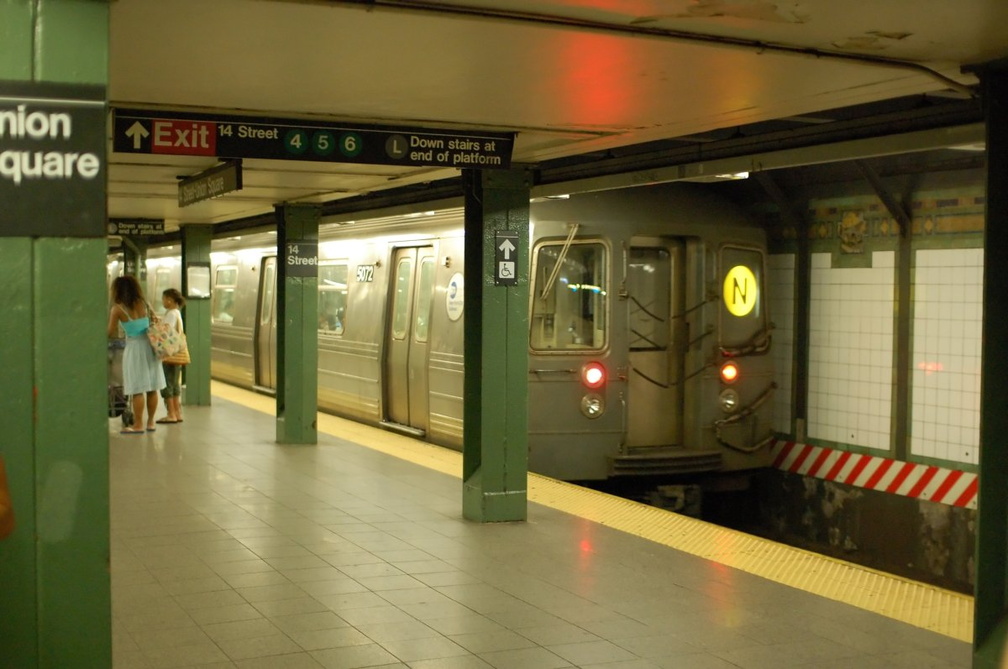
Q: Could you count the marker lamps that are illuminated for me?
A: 2